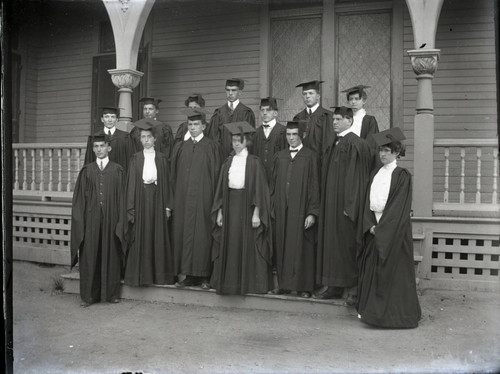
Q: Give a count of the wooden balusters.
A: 12